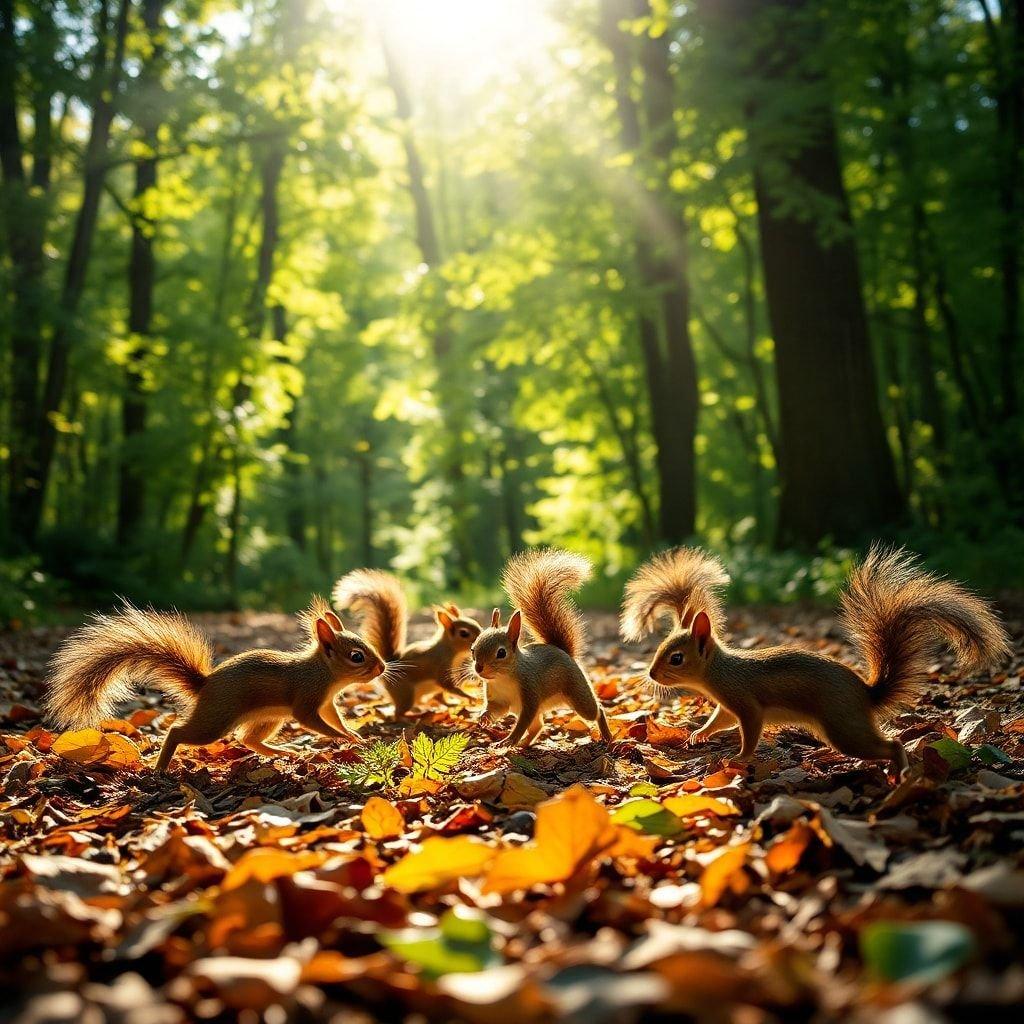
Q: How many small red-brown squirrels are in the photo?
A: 4